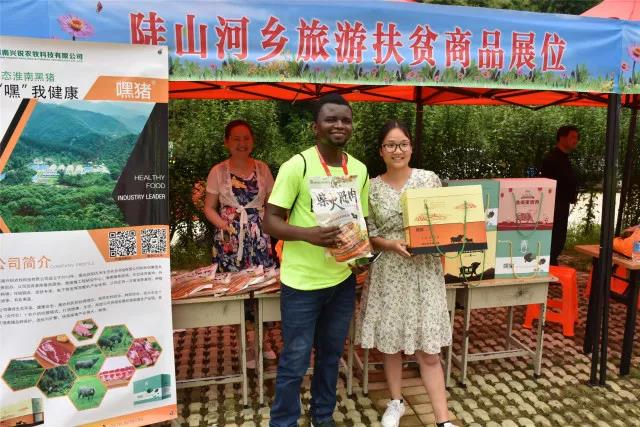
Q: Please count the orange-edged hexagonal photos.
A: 9